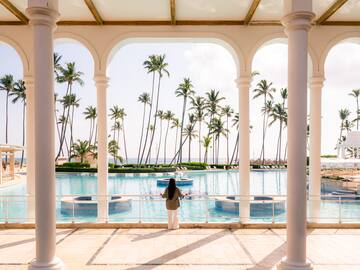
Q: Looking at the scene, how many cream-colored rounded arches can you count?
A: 5